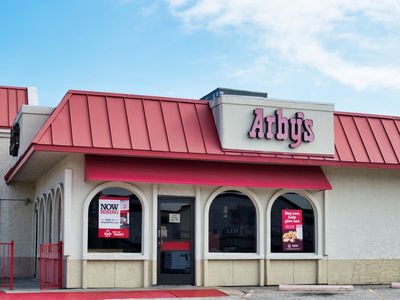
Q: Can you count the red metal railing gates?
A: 2